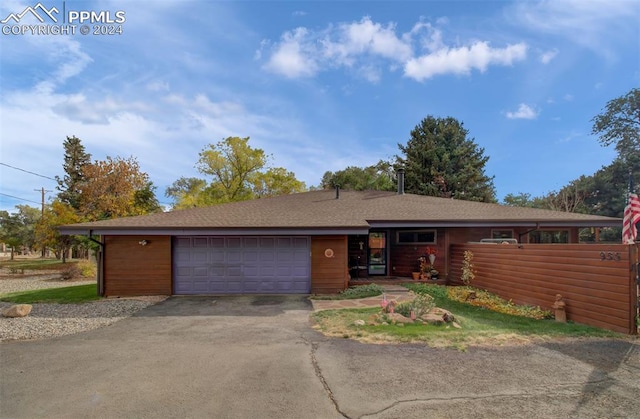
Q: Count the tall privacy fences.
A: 1